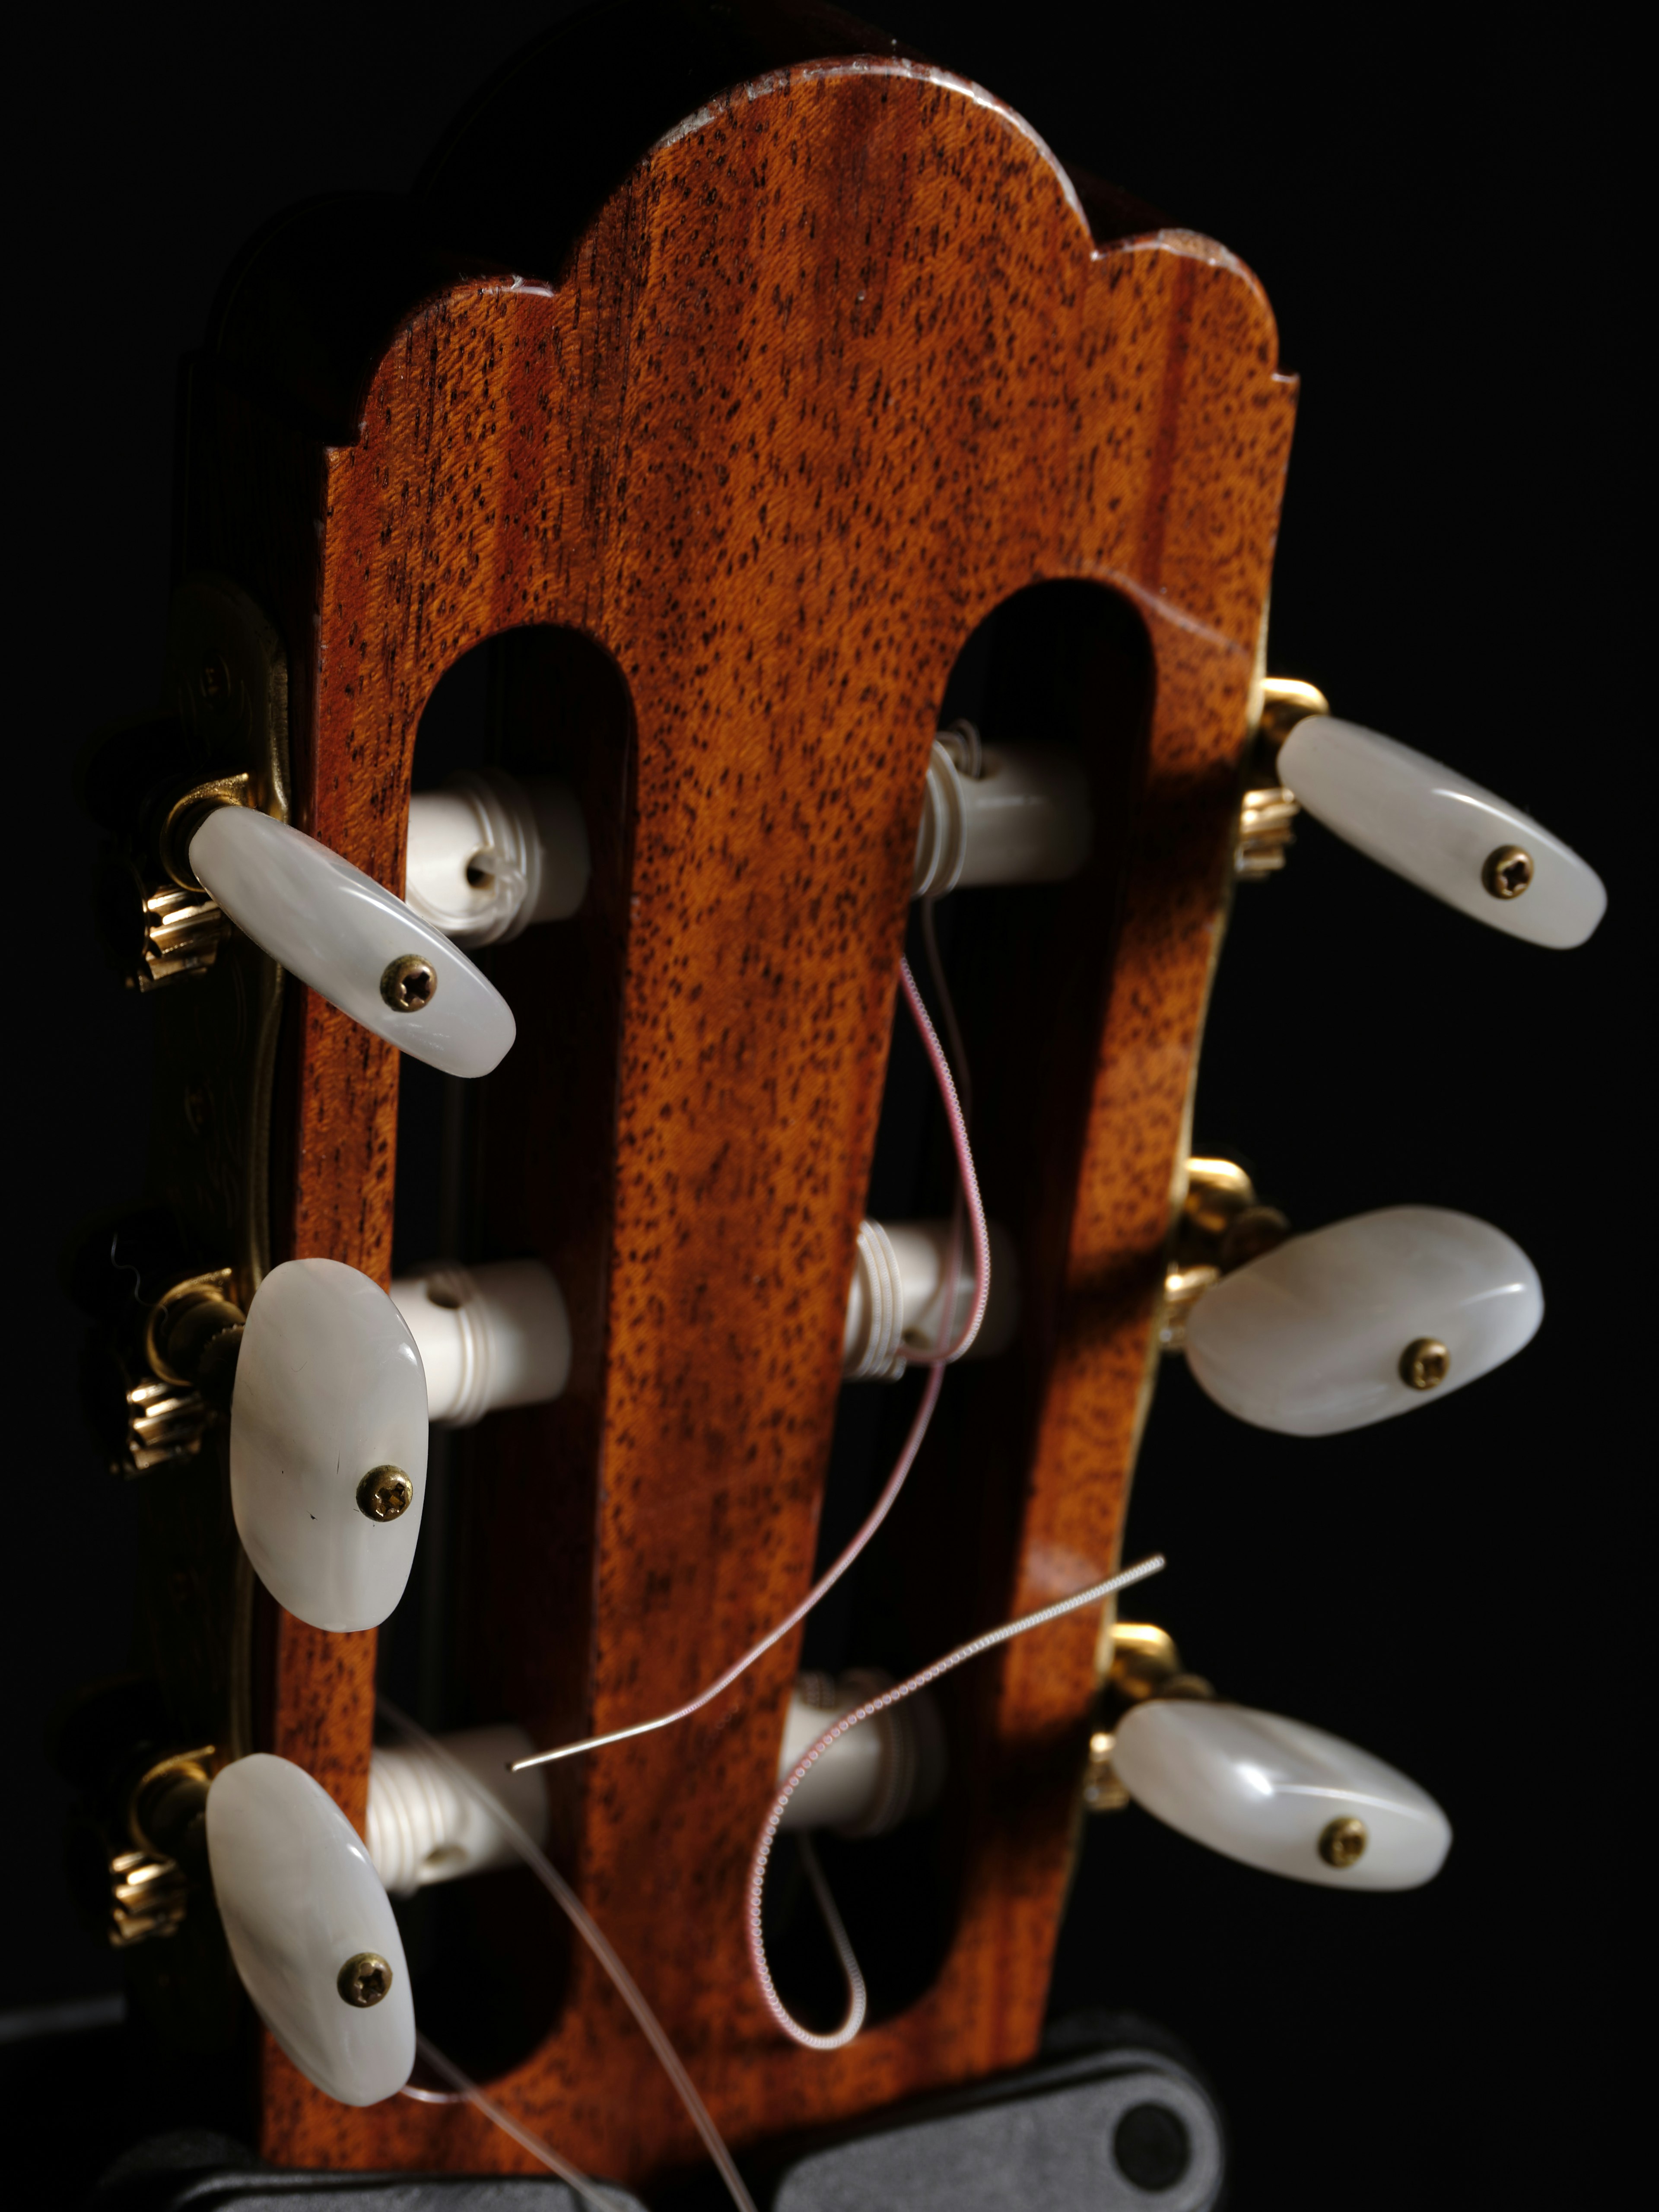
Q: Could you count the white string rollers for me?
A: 6